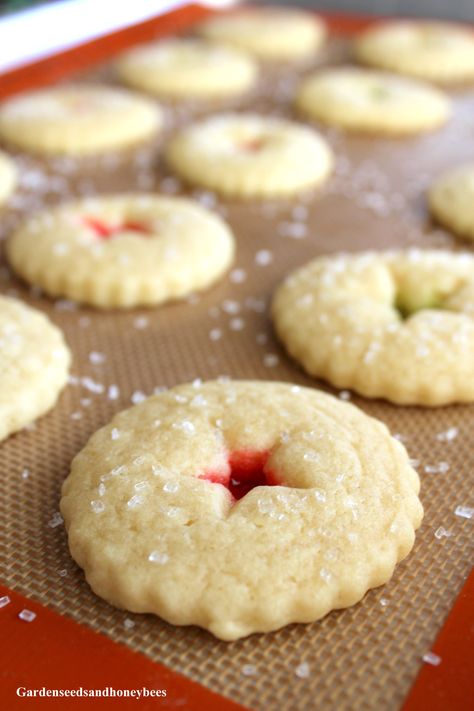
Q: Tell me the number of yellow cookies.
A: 12